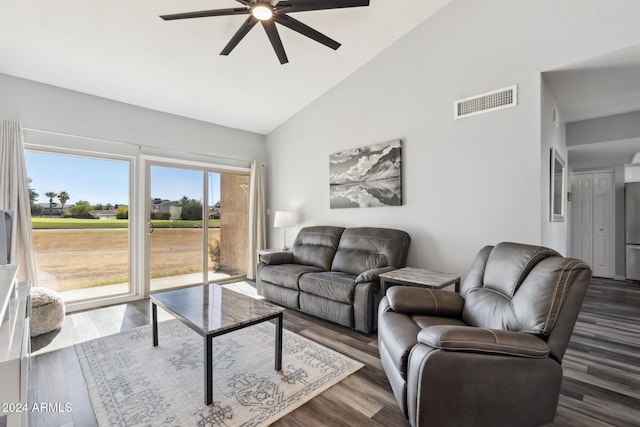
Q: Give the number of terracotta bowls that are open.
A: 0